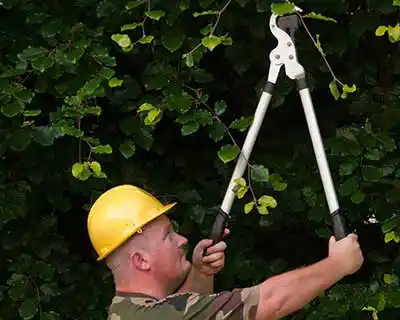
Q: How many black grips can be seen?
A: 2